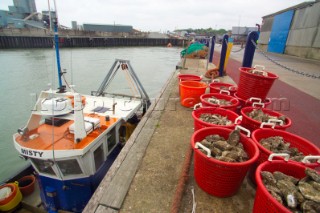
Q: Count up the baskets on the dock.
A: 11